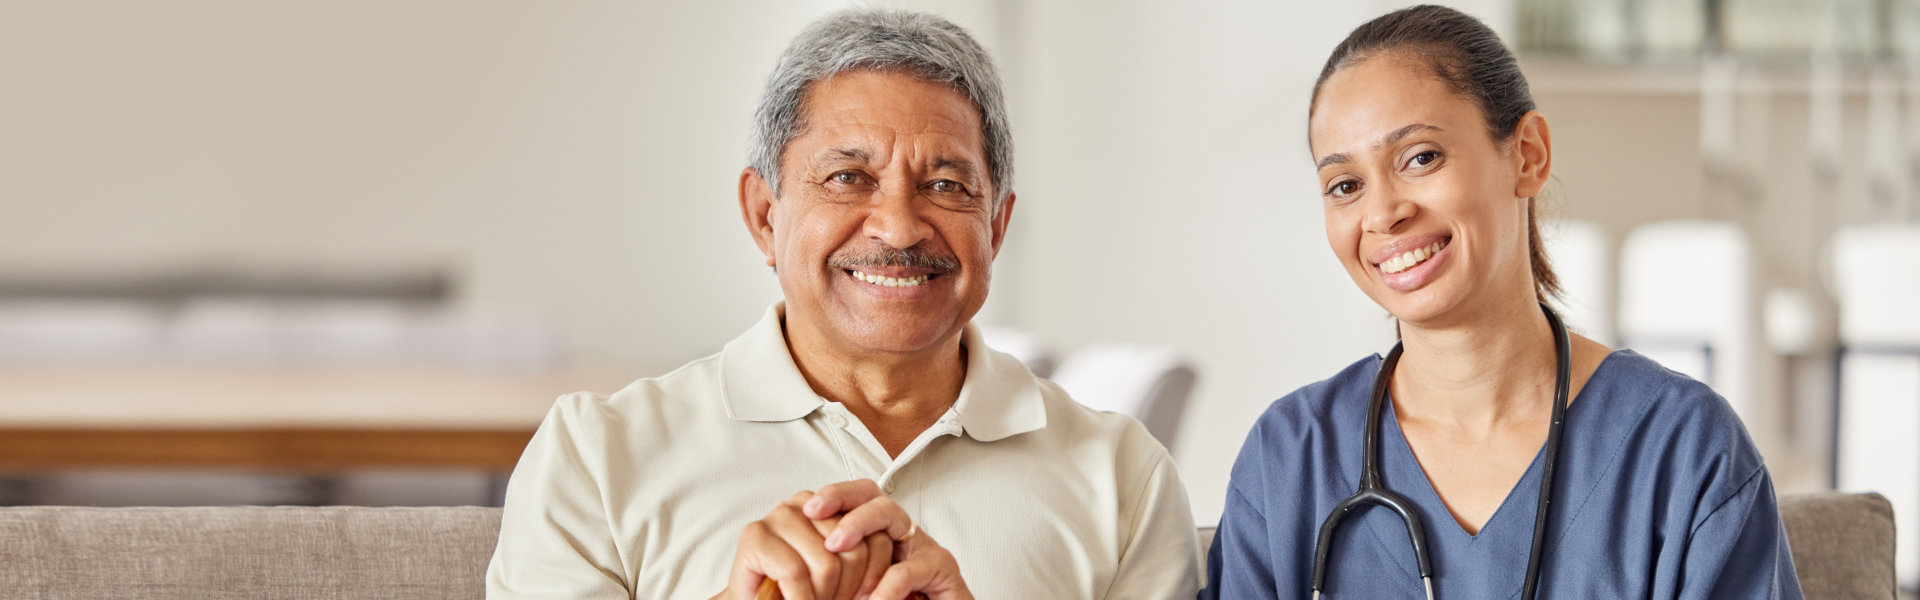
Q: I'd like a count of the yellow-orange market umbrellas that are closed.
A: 0